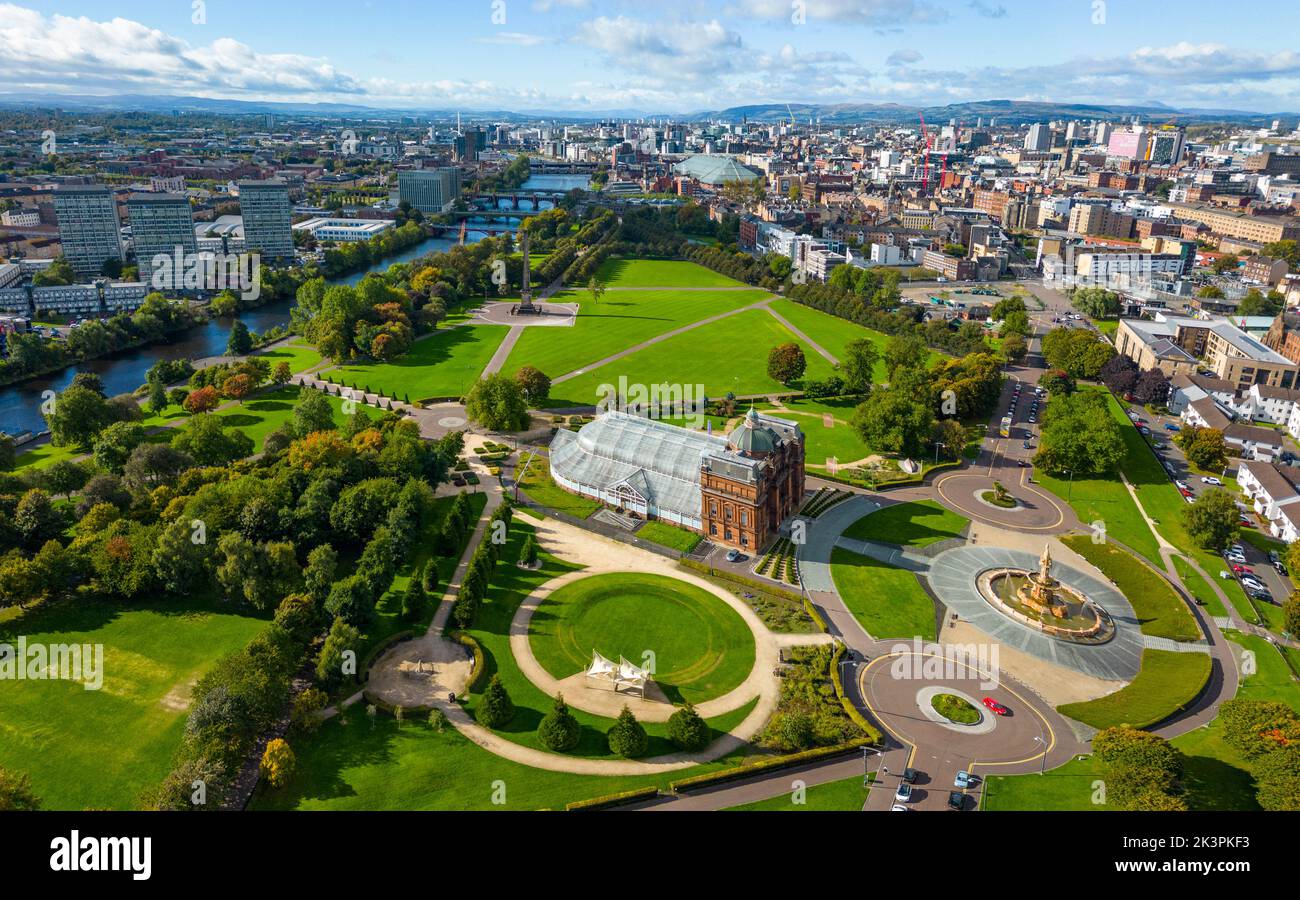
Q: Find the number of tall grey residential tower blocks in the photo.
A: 3